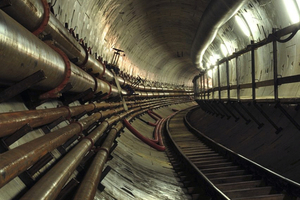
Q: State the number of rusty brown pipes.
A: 4